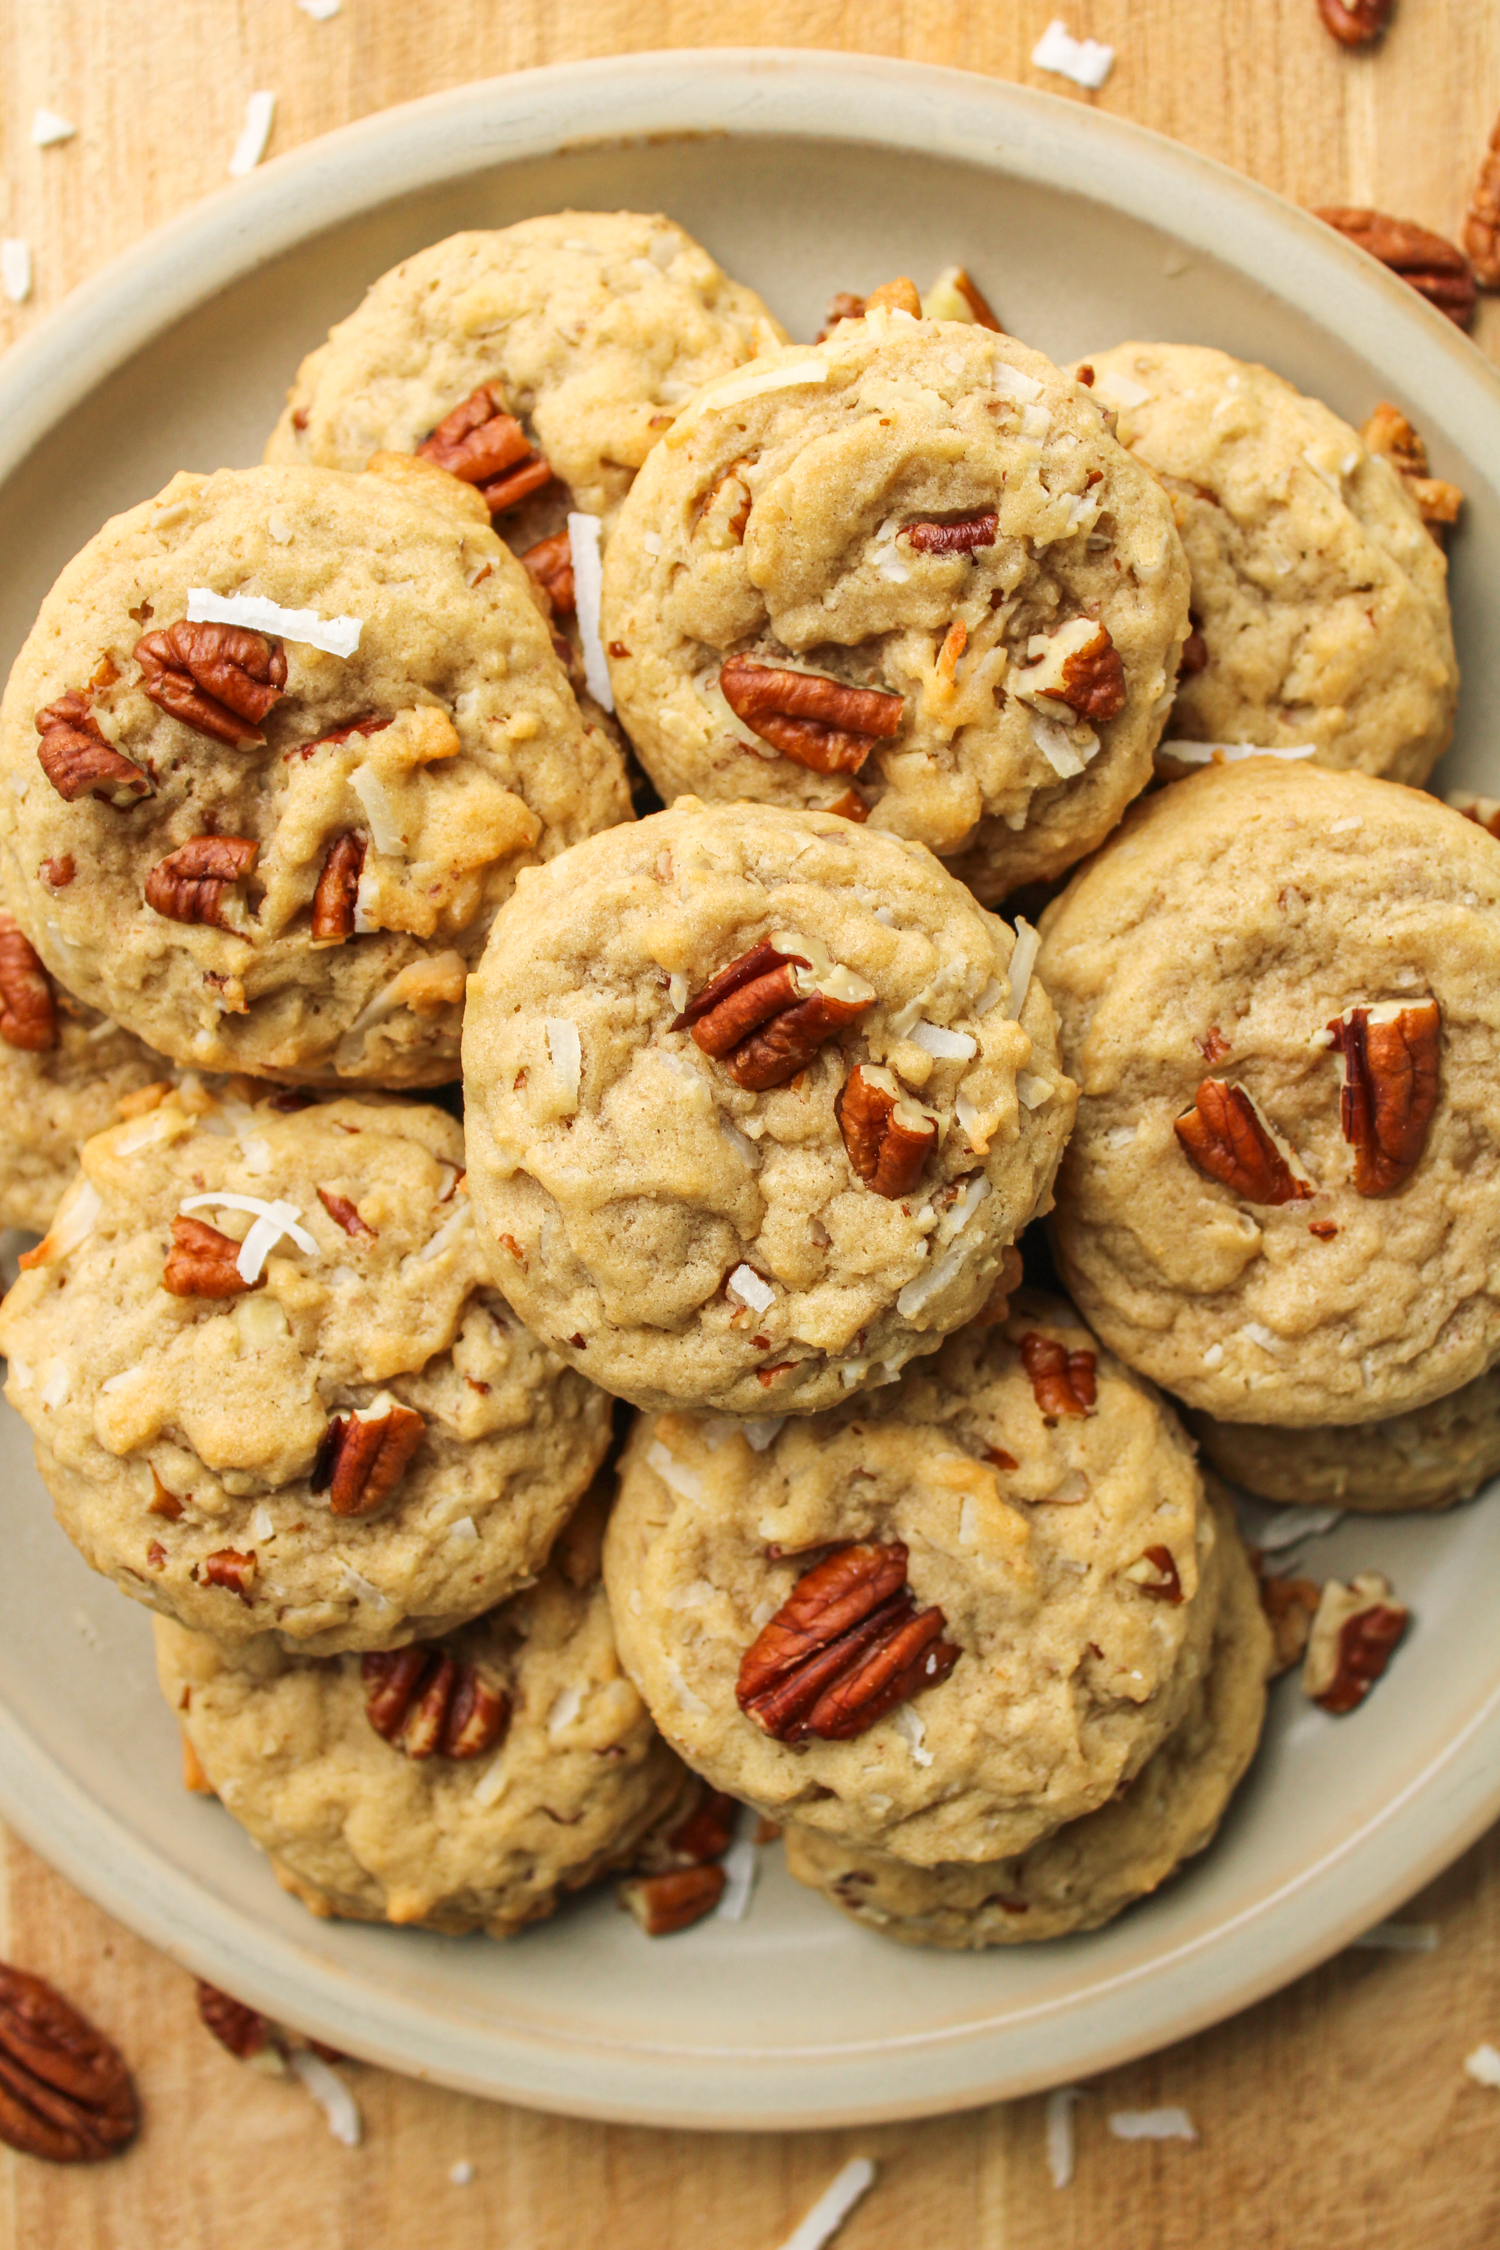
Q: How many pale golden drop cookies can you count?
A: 12